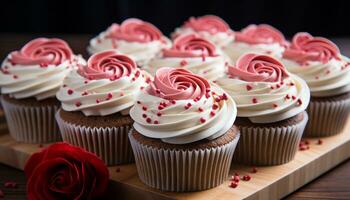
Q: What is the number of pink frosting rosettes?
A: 9